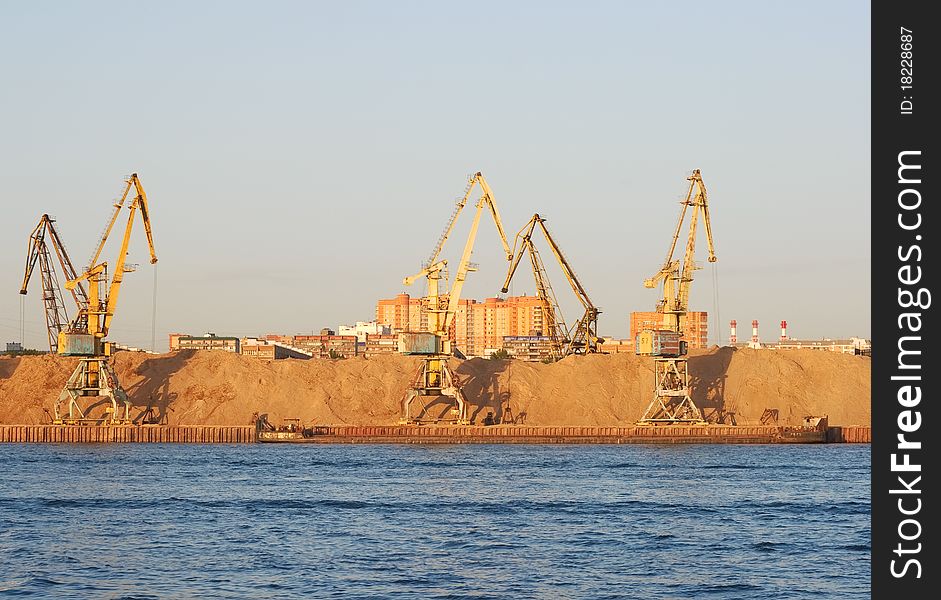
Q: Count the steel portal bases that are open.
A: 3